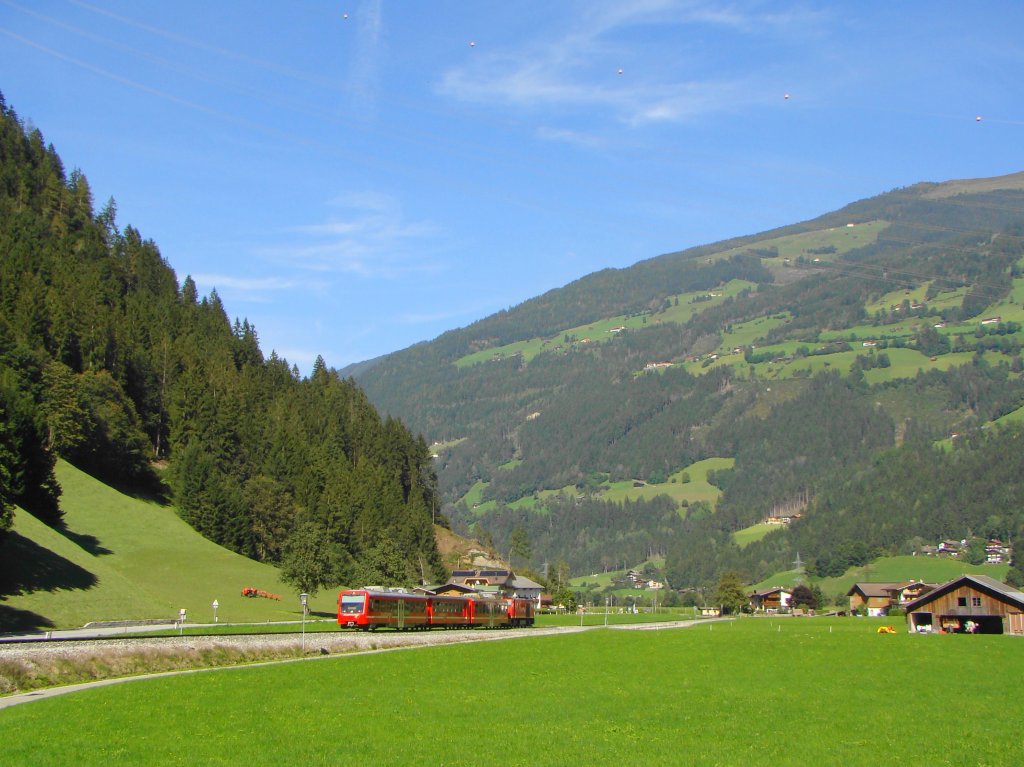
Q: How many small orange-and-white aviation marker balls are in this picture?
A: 5